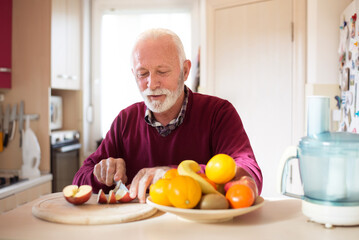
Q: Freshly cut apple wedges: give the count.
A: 2